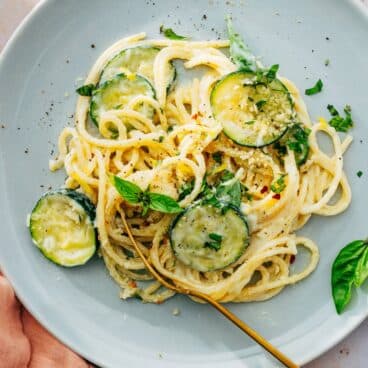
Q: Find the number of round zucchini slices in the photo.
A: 5